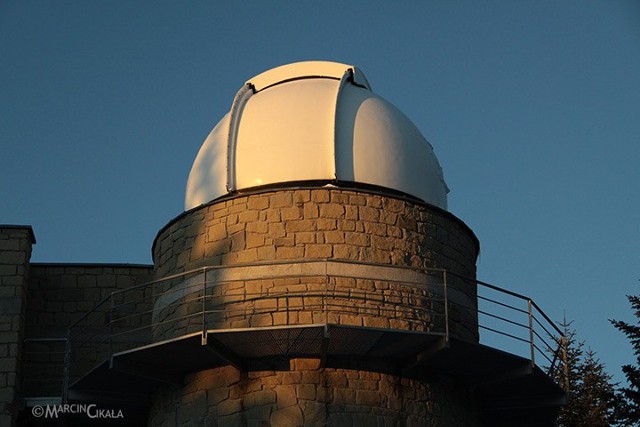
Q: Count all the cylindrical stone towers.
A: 1